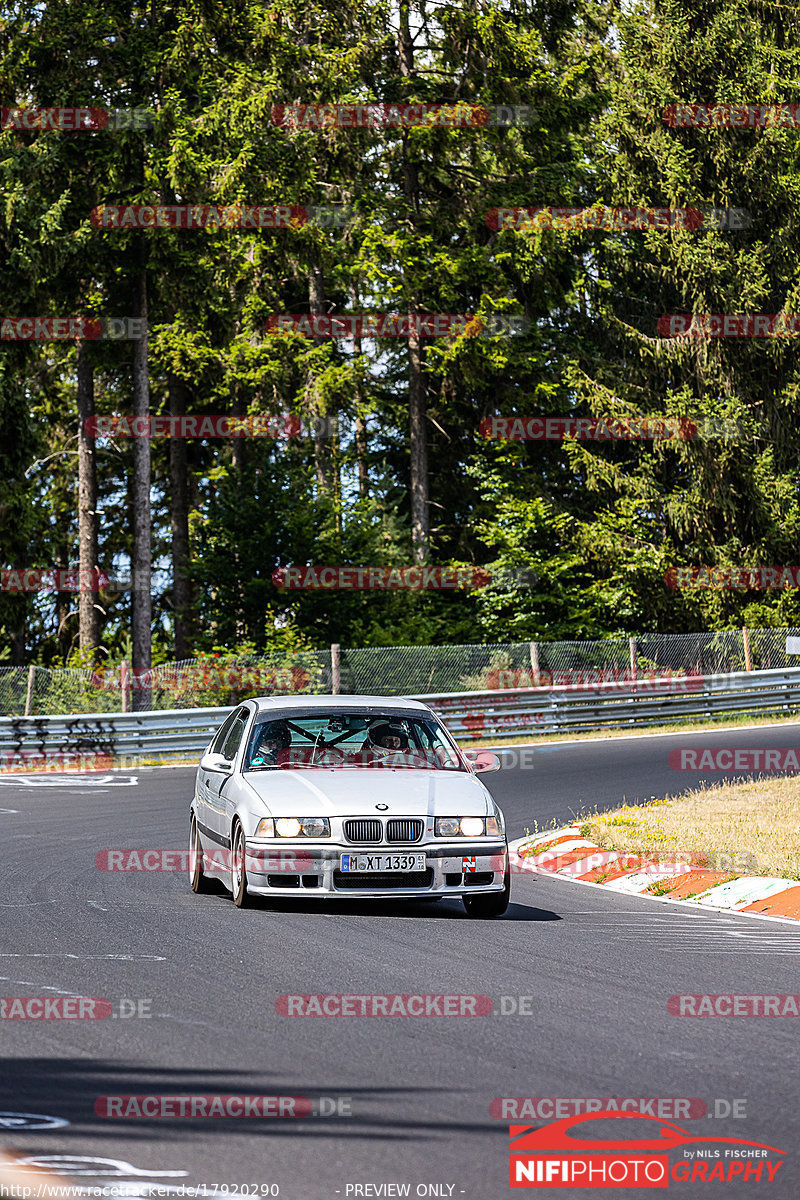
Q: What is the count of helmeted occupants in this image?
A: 2